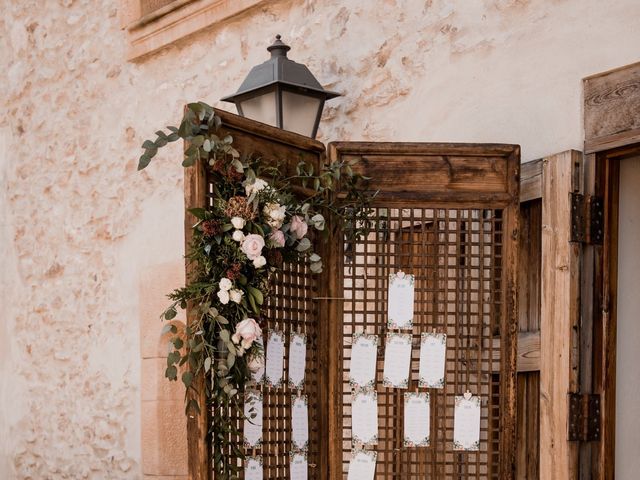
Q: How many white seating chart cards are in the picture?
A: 15